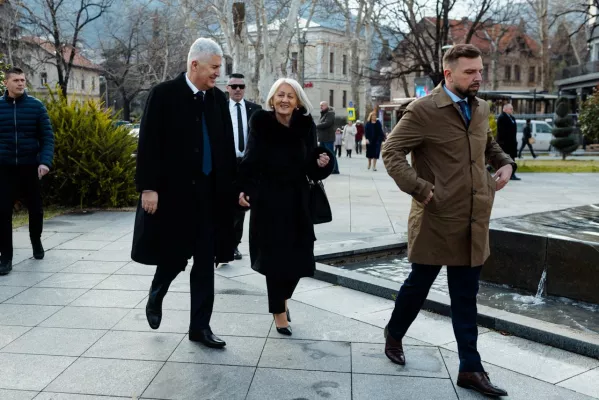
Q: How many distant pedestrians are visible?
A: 7